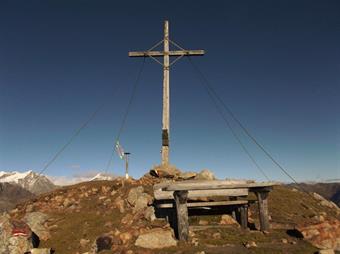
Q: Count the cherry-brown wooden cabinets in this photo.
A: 0